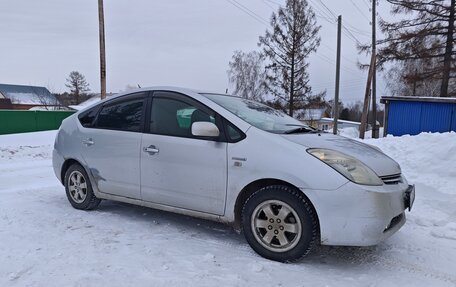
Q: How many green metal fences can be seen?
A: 1